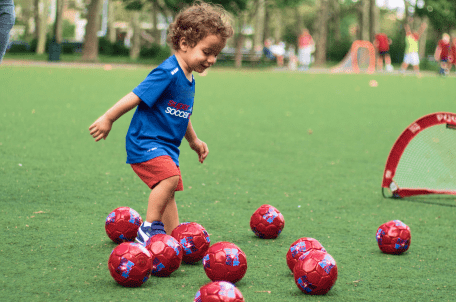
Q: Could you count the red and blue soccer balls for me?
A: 10